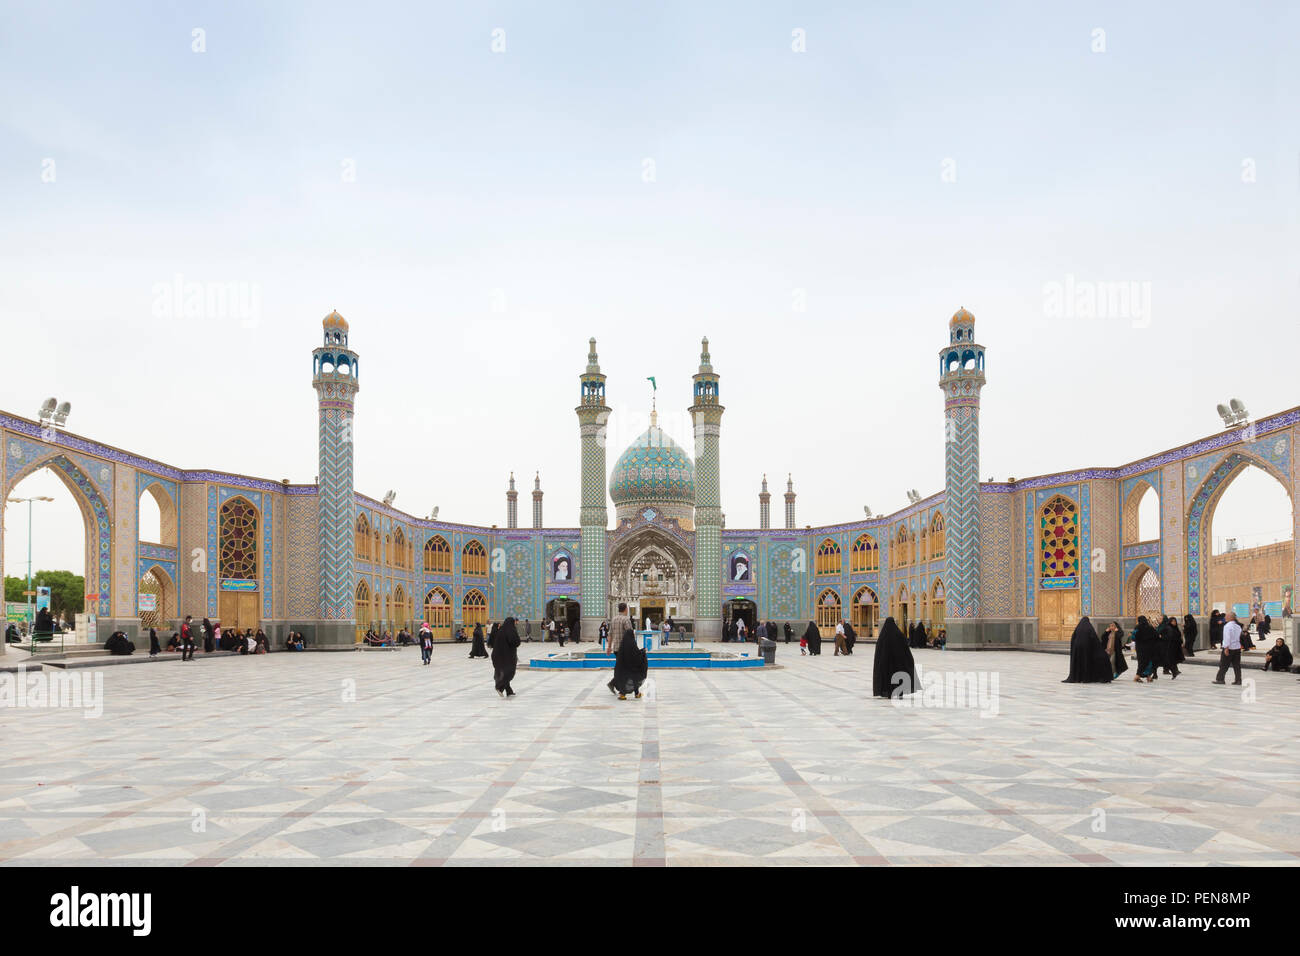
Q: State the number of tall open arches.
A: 2